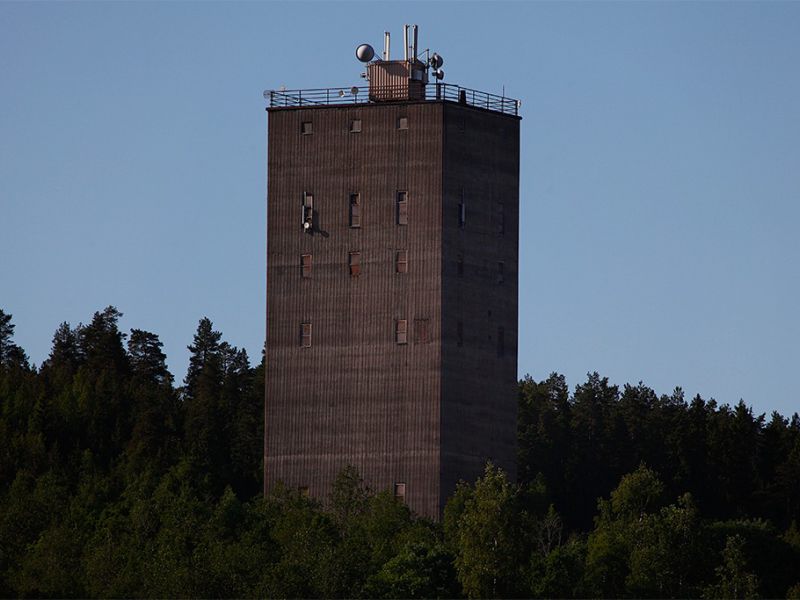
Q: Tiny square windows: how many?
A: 3